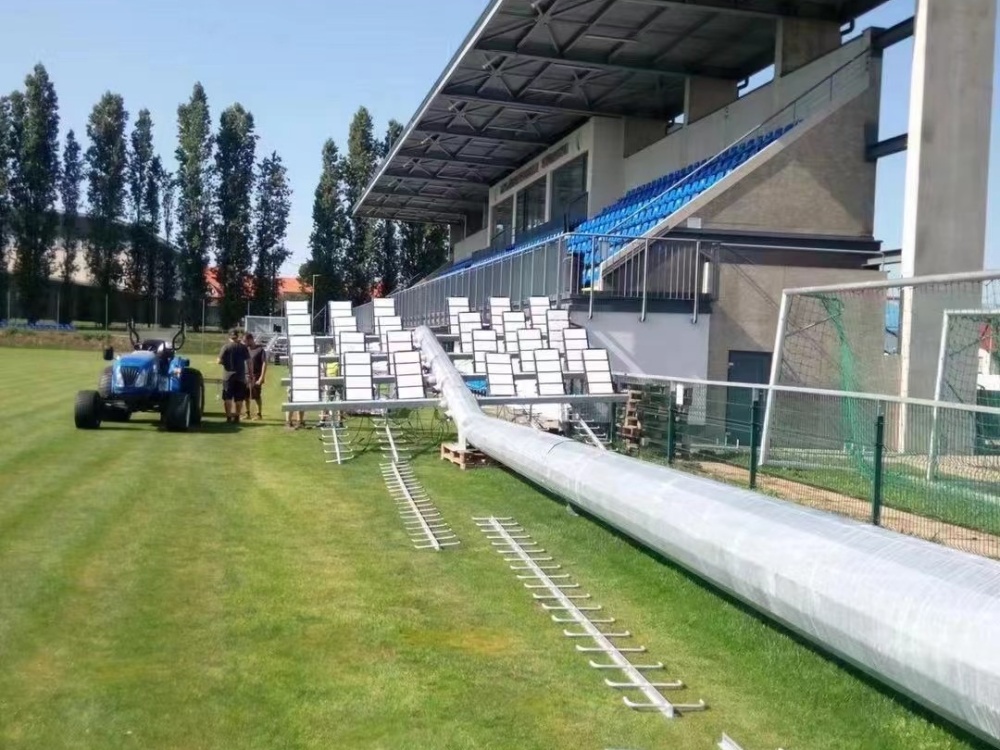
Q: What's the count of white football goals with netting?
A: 2